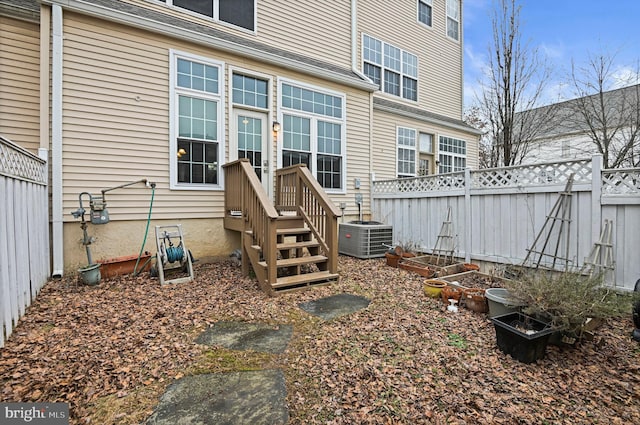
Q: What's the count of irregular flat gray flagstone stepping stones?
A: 3